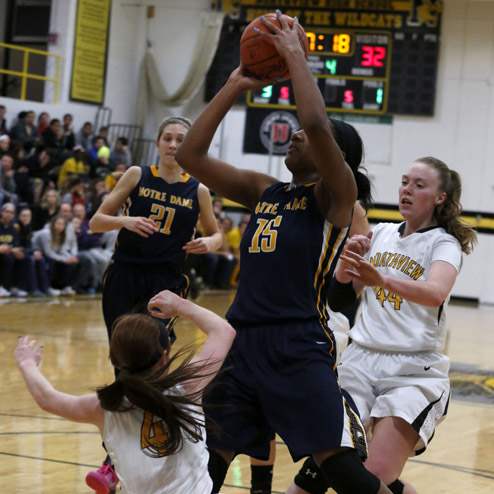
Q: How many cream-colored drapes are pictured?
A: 1